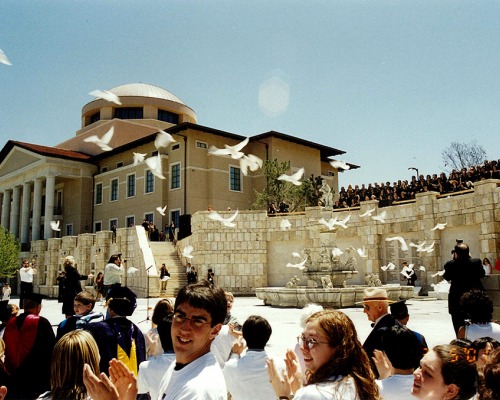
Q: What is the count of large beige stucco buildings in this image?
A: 1